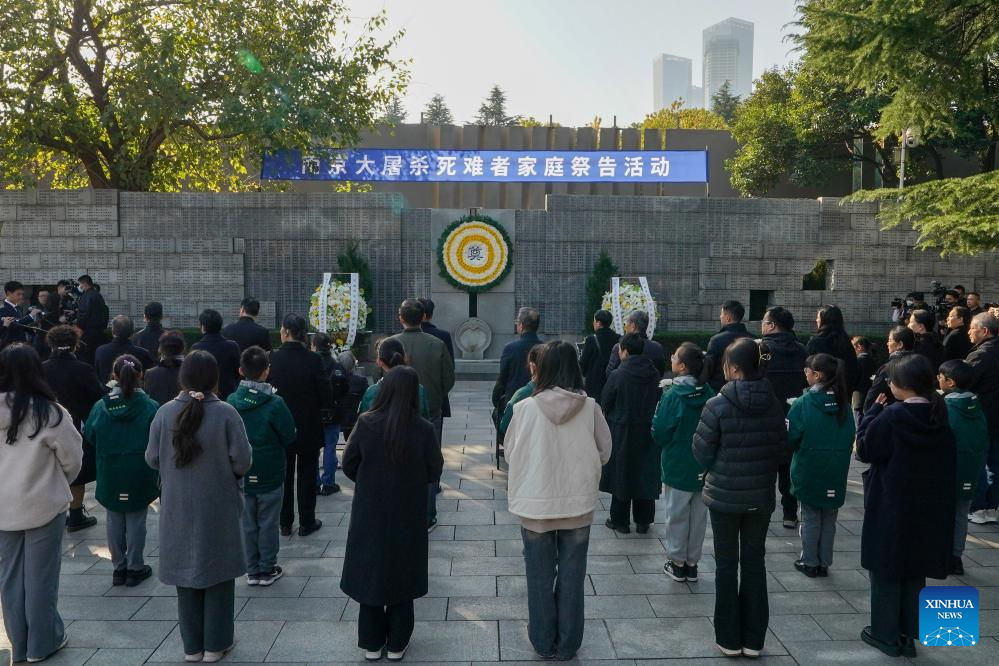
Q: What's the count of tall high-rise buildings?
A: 2